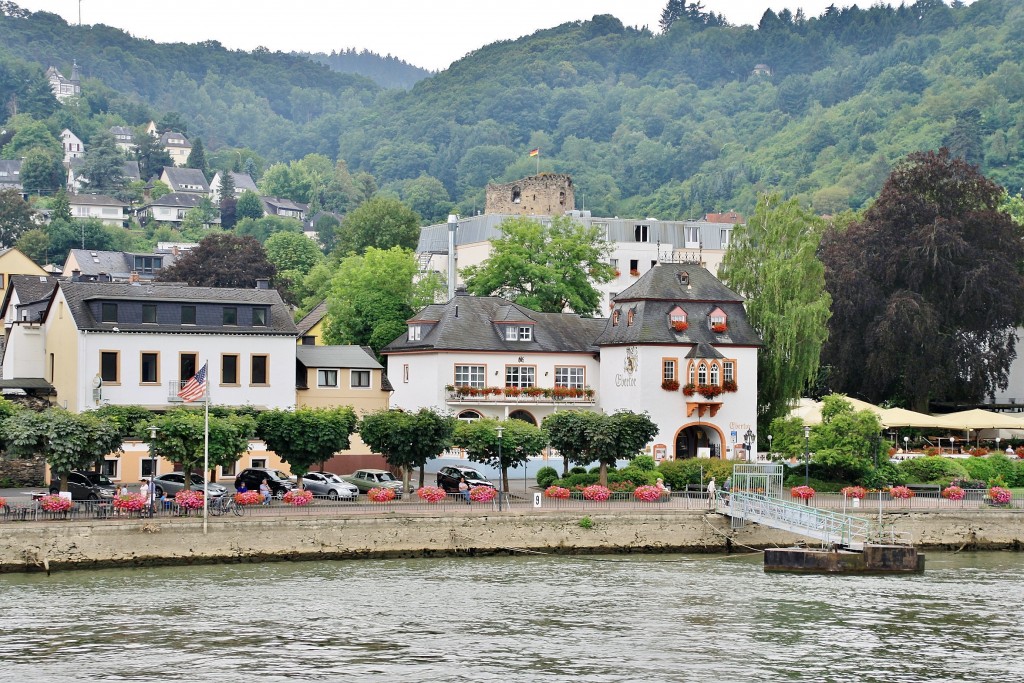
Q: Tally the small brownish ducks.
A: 0